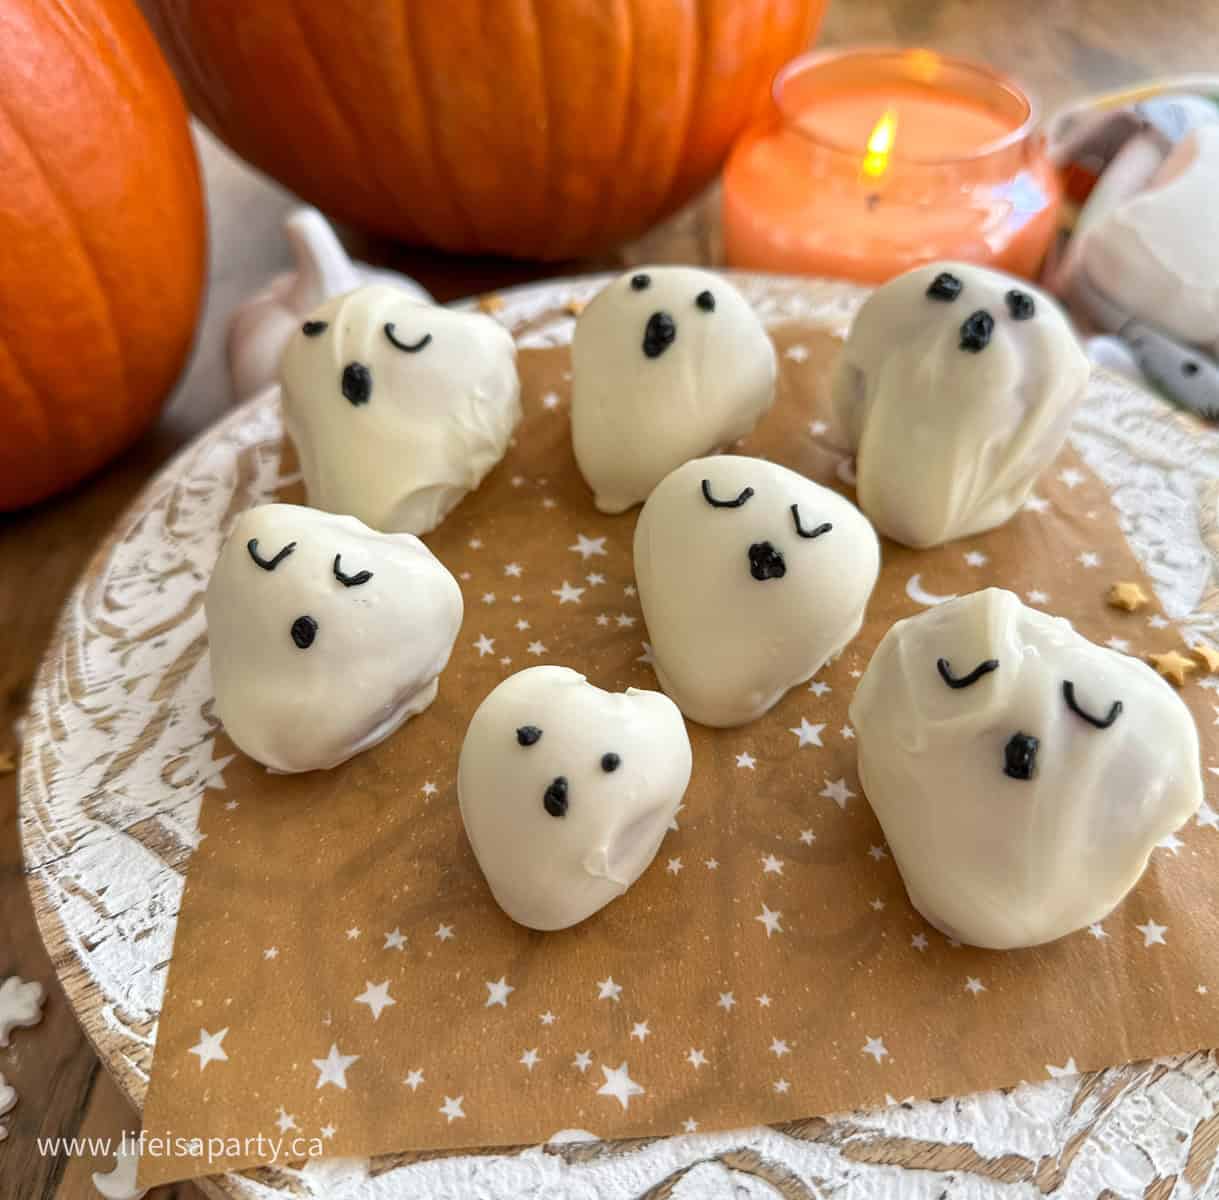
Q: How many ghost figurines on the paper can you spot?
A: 7